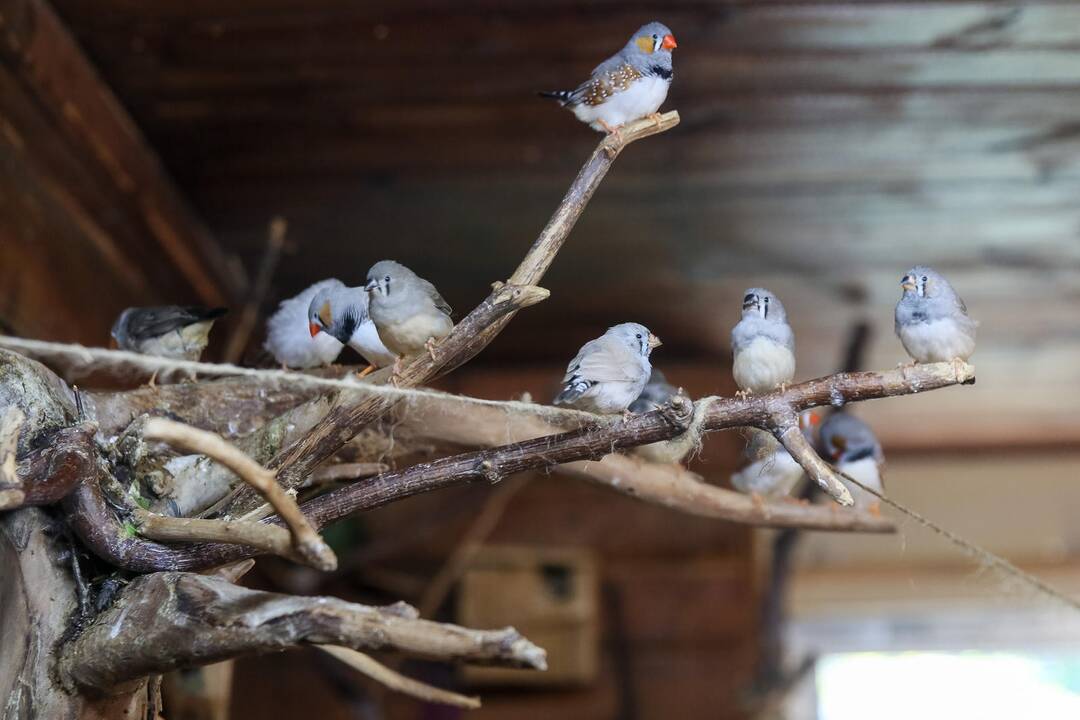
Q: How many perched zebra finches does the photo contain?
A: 11